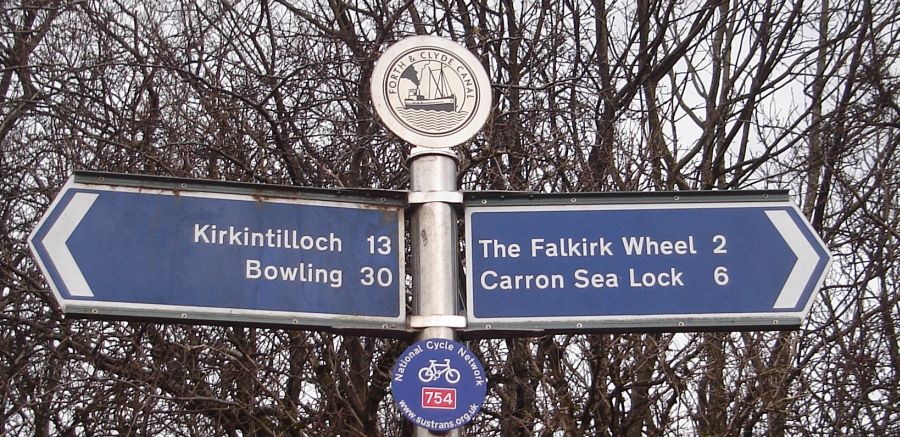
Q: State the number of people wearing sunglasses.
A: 0